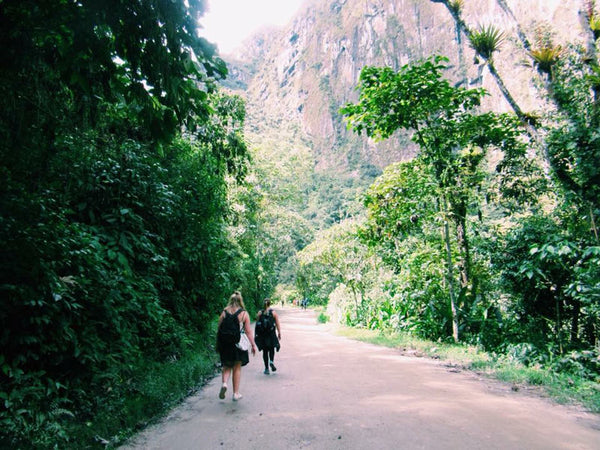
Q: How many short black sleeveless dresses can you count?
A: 1